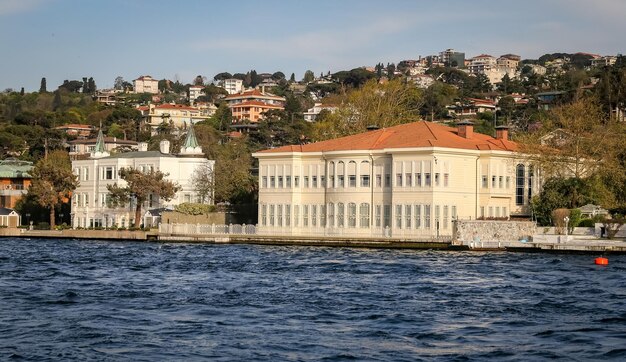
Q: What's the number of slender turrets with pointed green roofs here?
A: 2